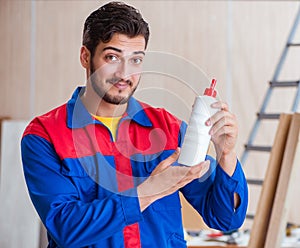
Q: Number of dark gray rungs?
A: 6